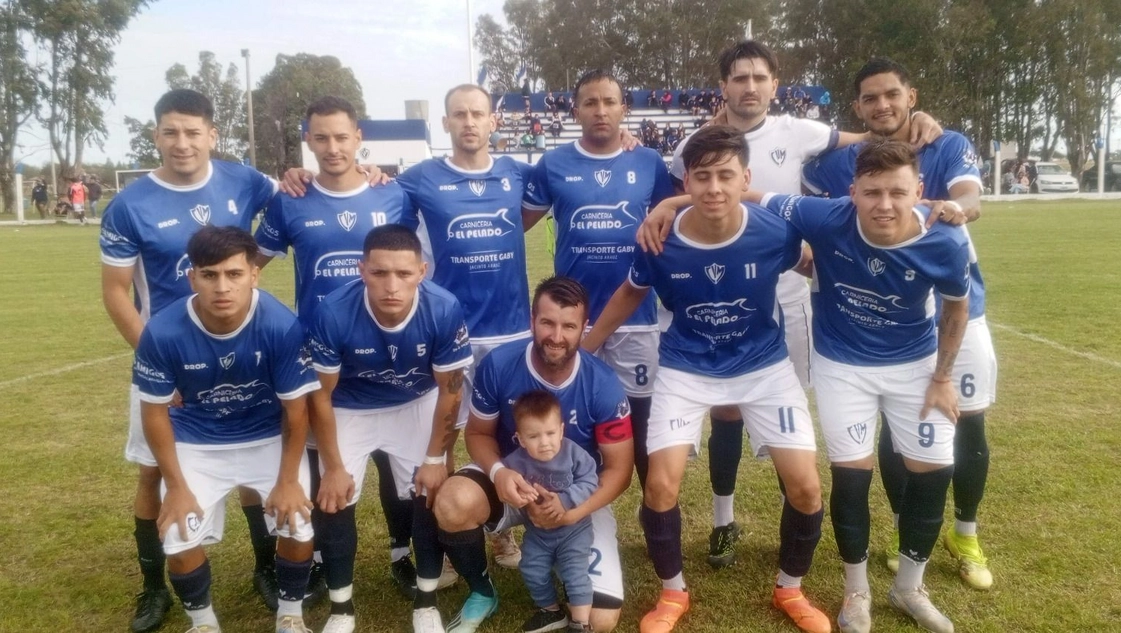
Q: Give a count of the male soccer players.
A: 11